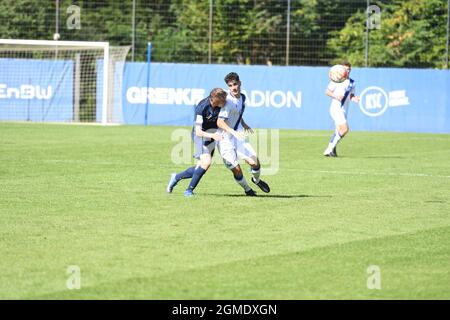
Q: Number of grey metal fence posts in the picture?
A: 6